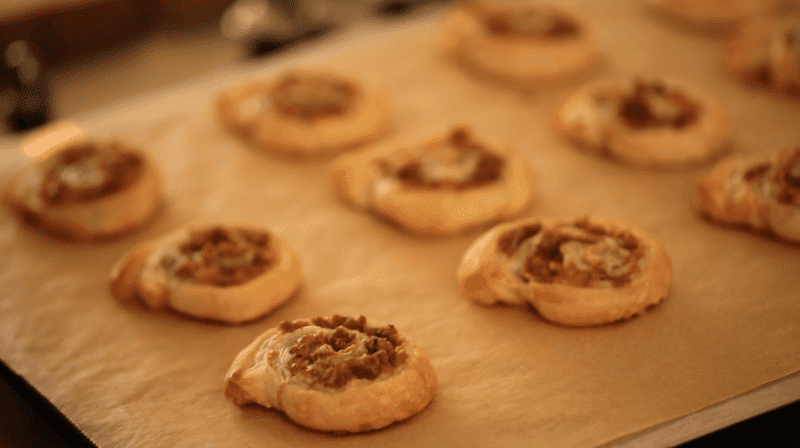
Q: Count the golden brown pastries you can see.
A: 11